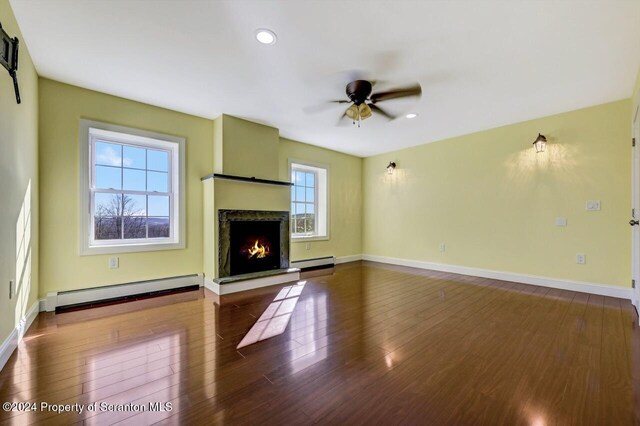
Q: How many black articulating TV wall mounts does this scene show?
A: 1